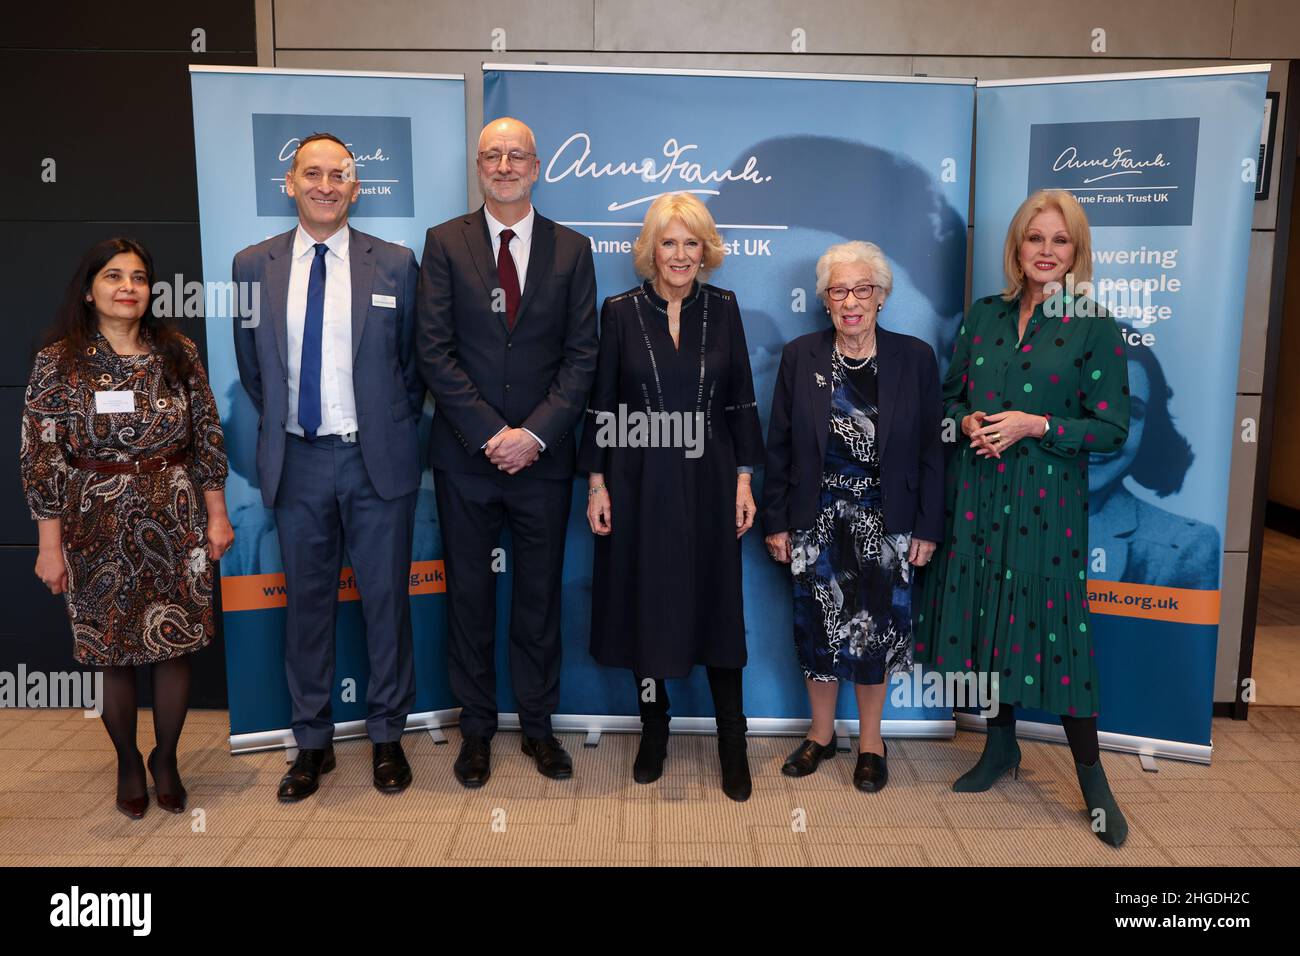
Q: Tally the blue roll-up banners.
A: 3